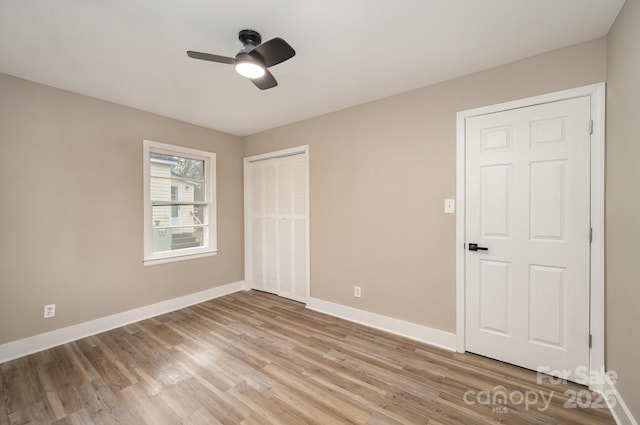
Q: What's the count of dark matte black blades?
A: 3